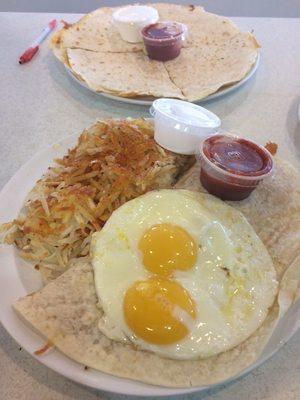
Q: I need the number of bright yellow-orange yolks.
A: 2